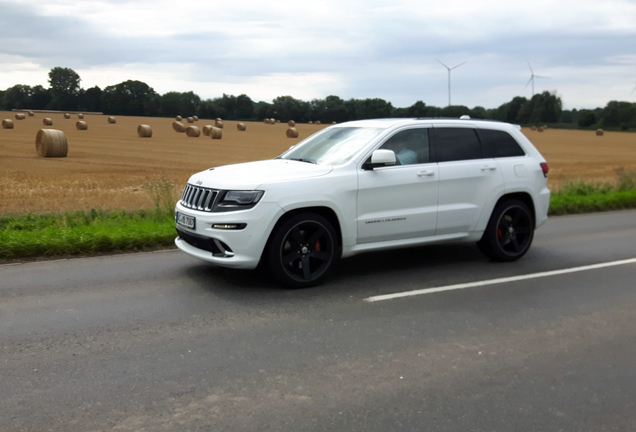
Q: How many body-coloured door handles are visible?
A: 2